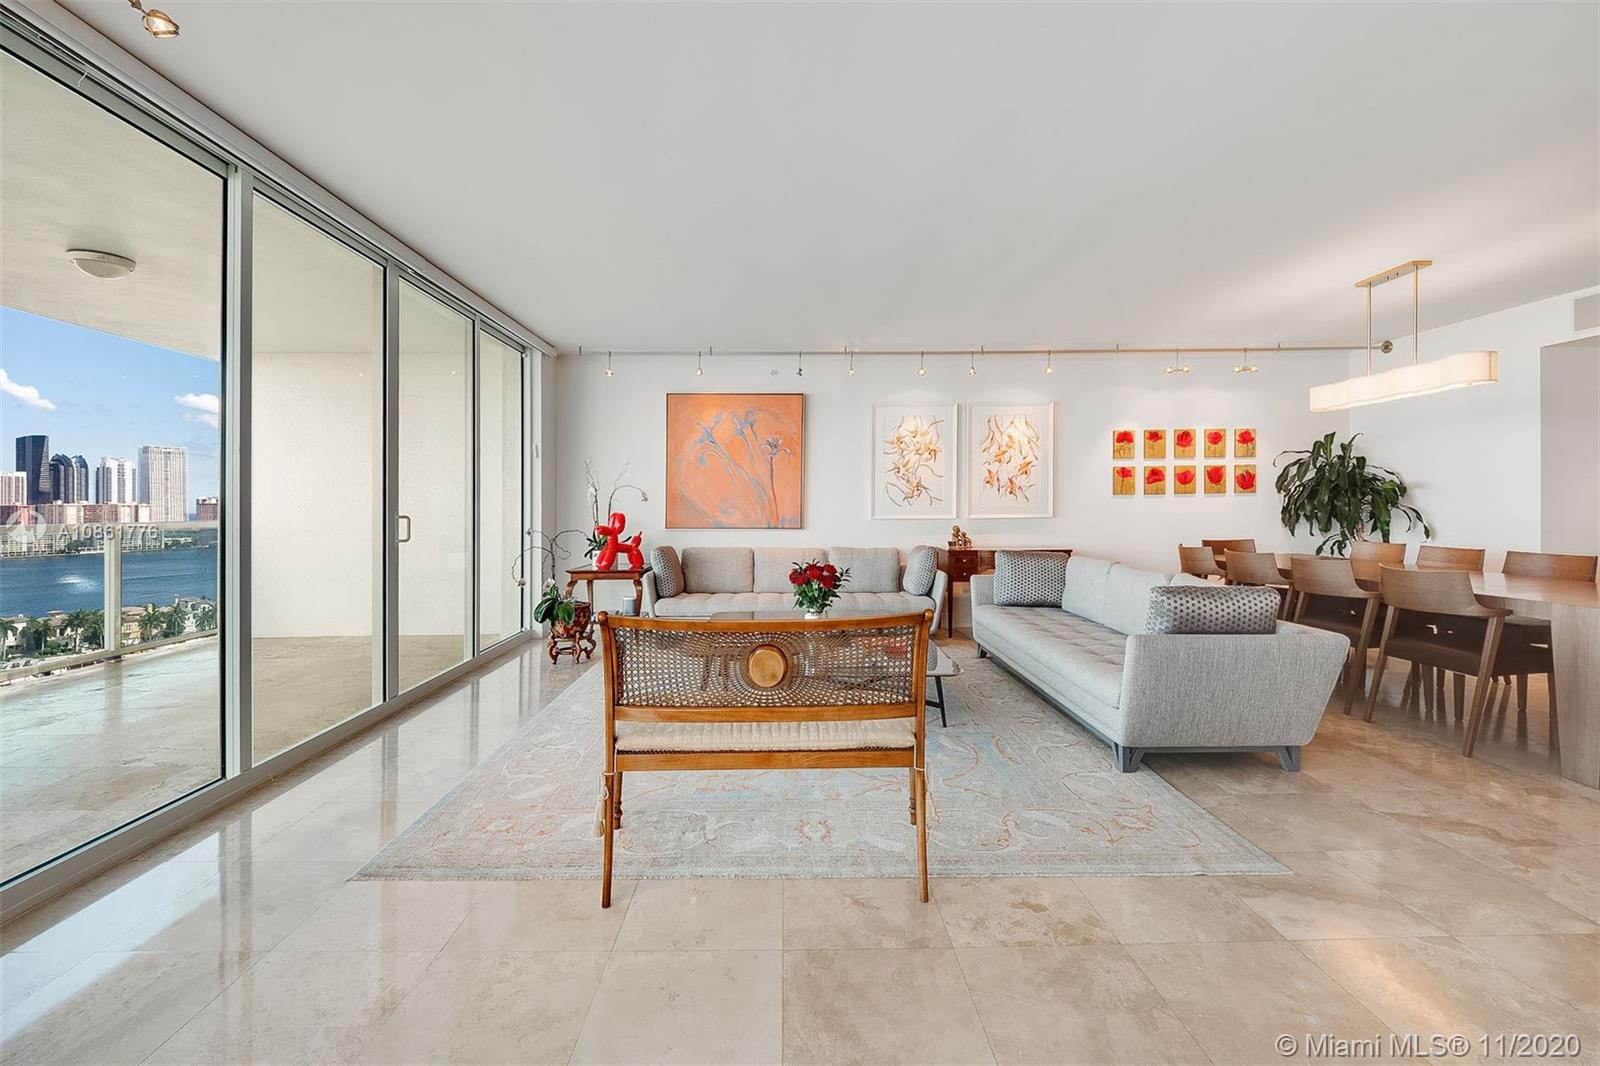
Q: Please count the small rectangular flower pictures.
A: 10